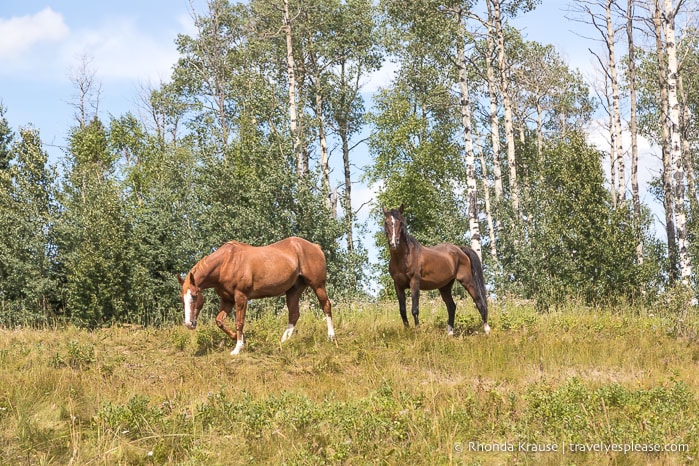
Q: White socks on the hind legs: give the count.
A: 4